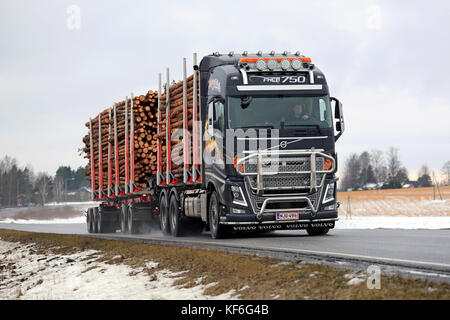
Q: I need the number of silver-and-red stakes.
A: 10